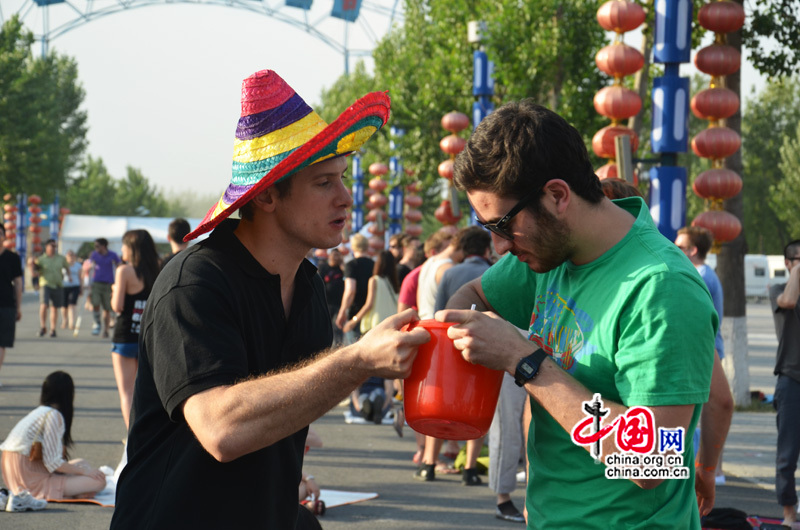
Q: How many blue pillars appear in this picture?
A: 6